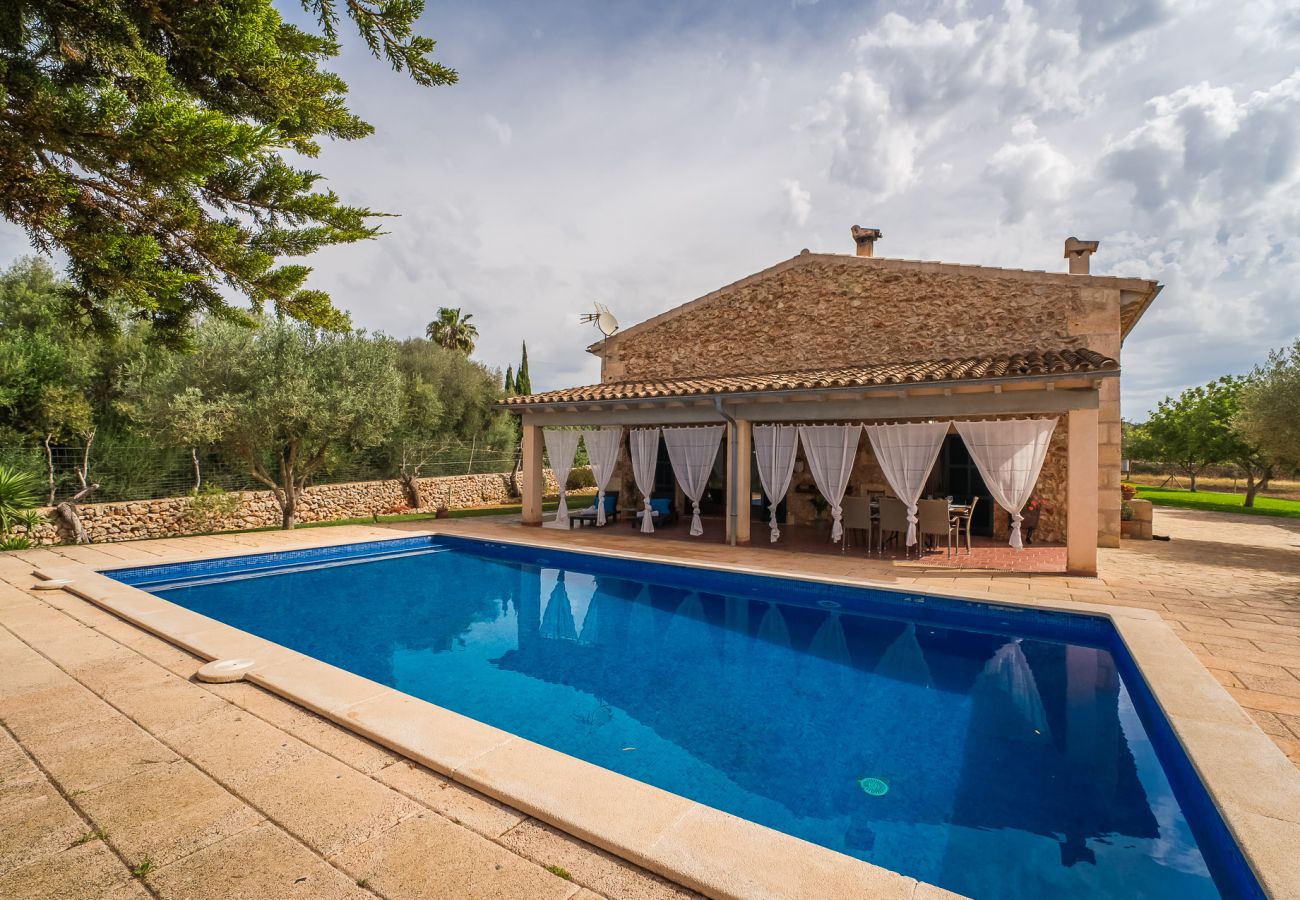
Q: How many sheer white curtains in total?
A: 8